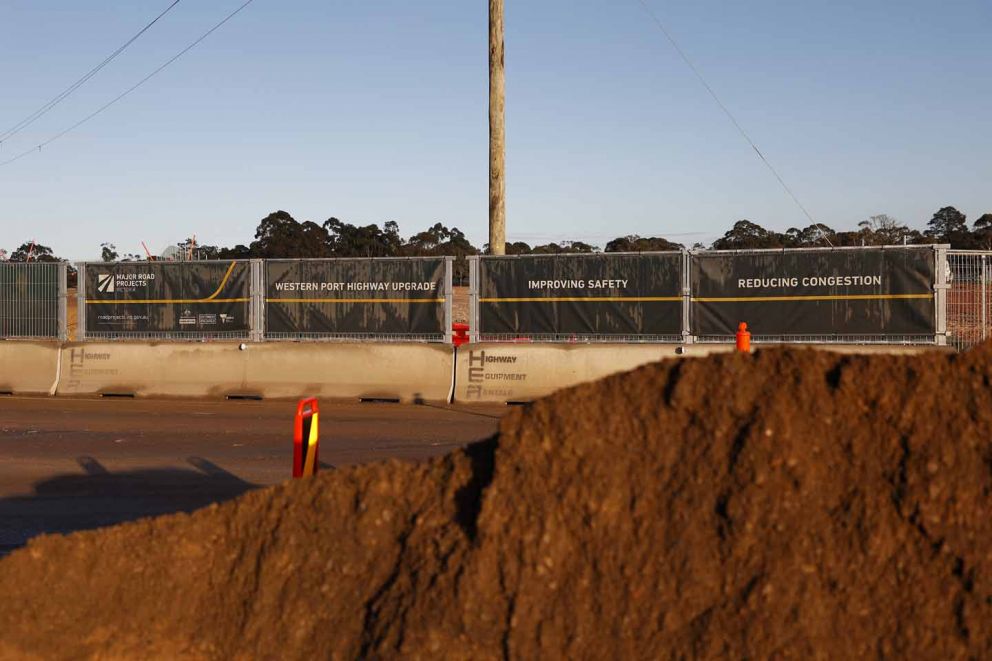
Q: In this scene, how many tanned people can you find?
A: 0